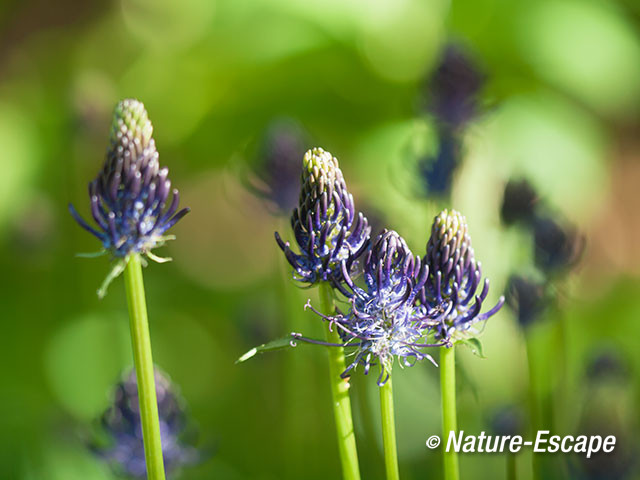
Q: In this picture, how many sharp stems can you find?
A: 4